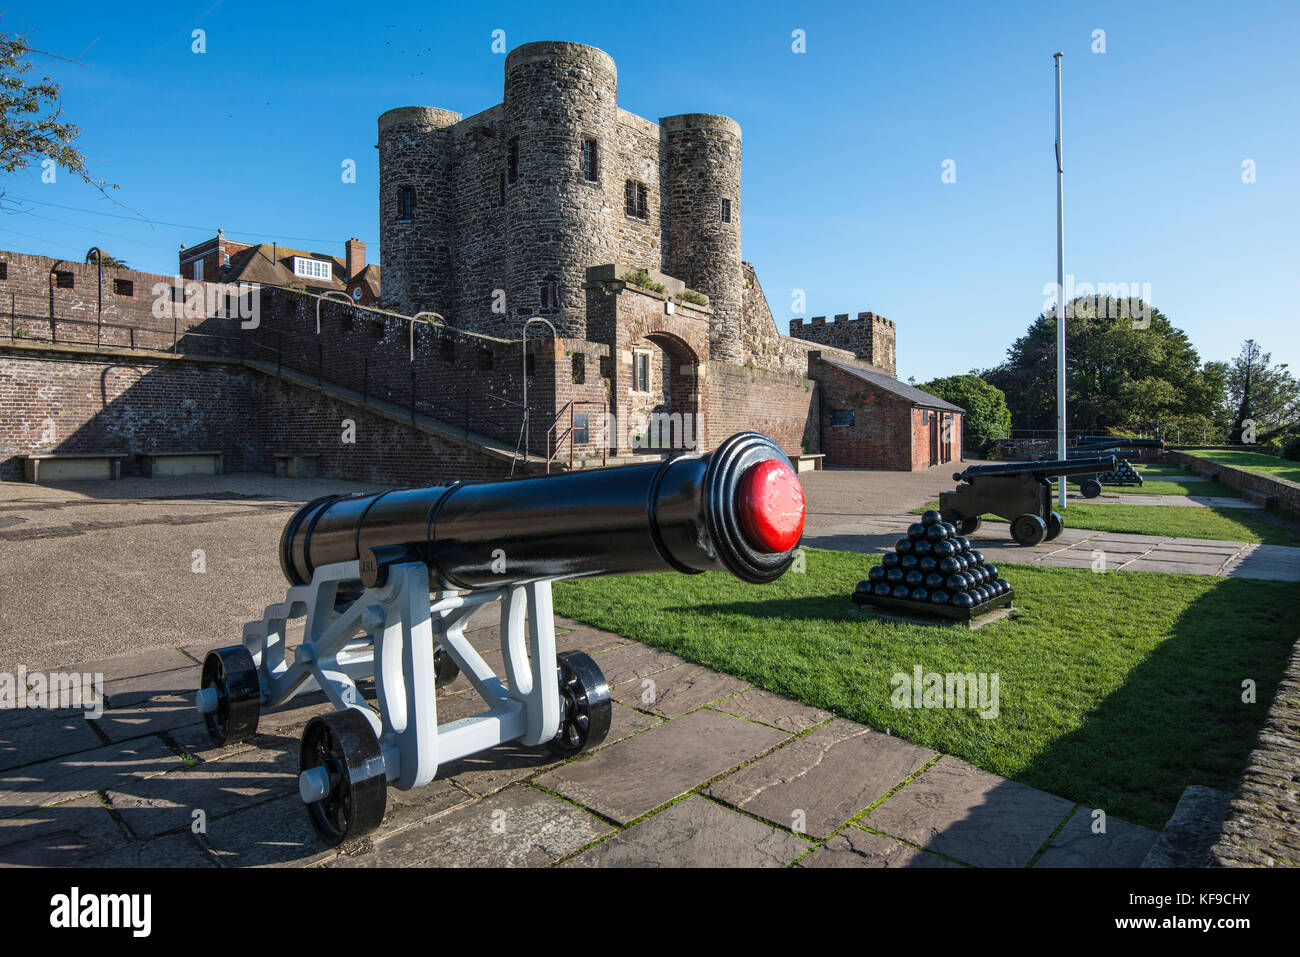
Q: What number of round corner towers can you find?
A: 3